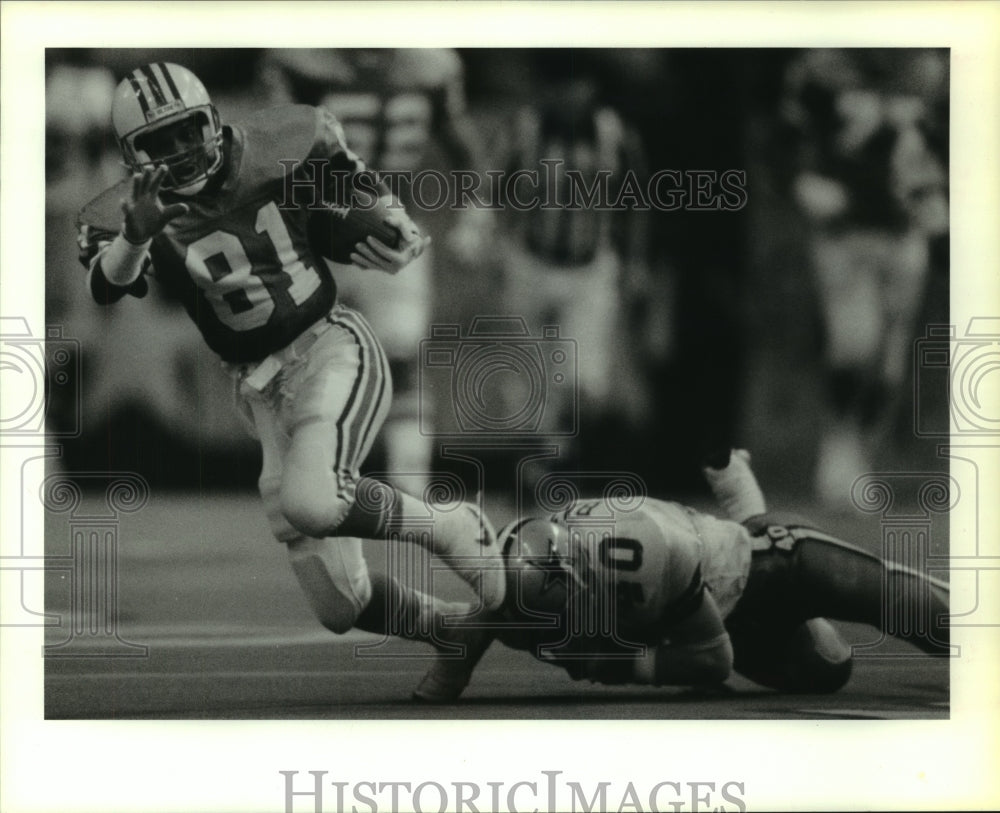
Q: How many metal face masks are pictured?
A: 1